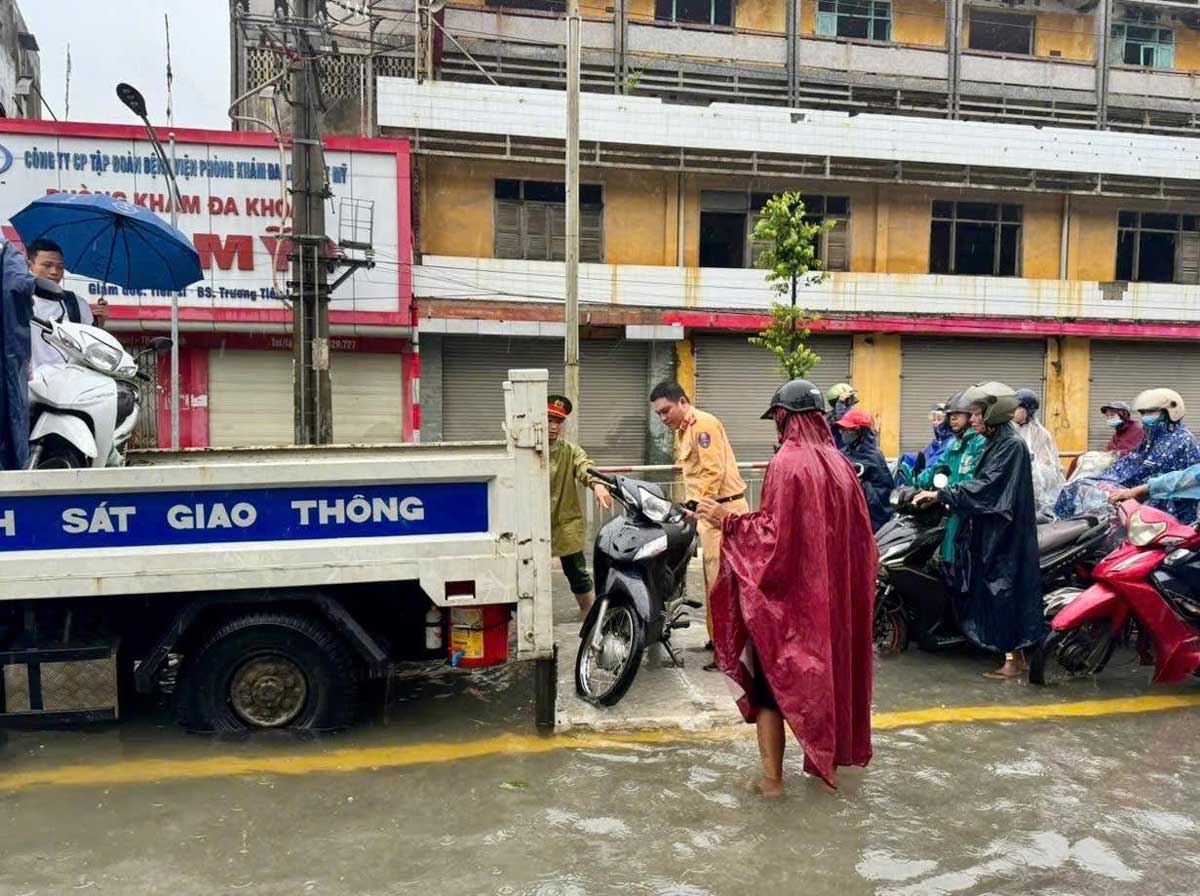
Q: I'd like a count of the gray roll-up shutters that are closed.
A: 4